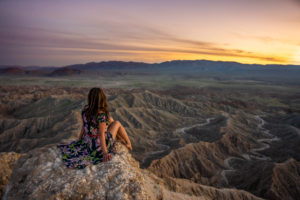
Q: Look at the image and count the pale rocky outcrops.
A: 1